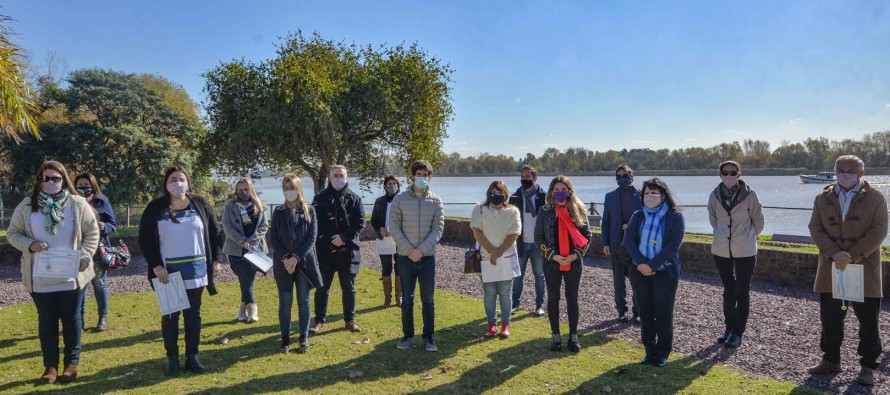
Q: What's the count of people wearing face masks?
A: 15